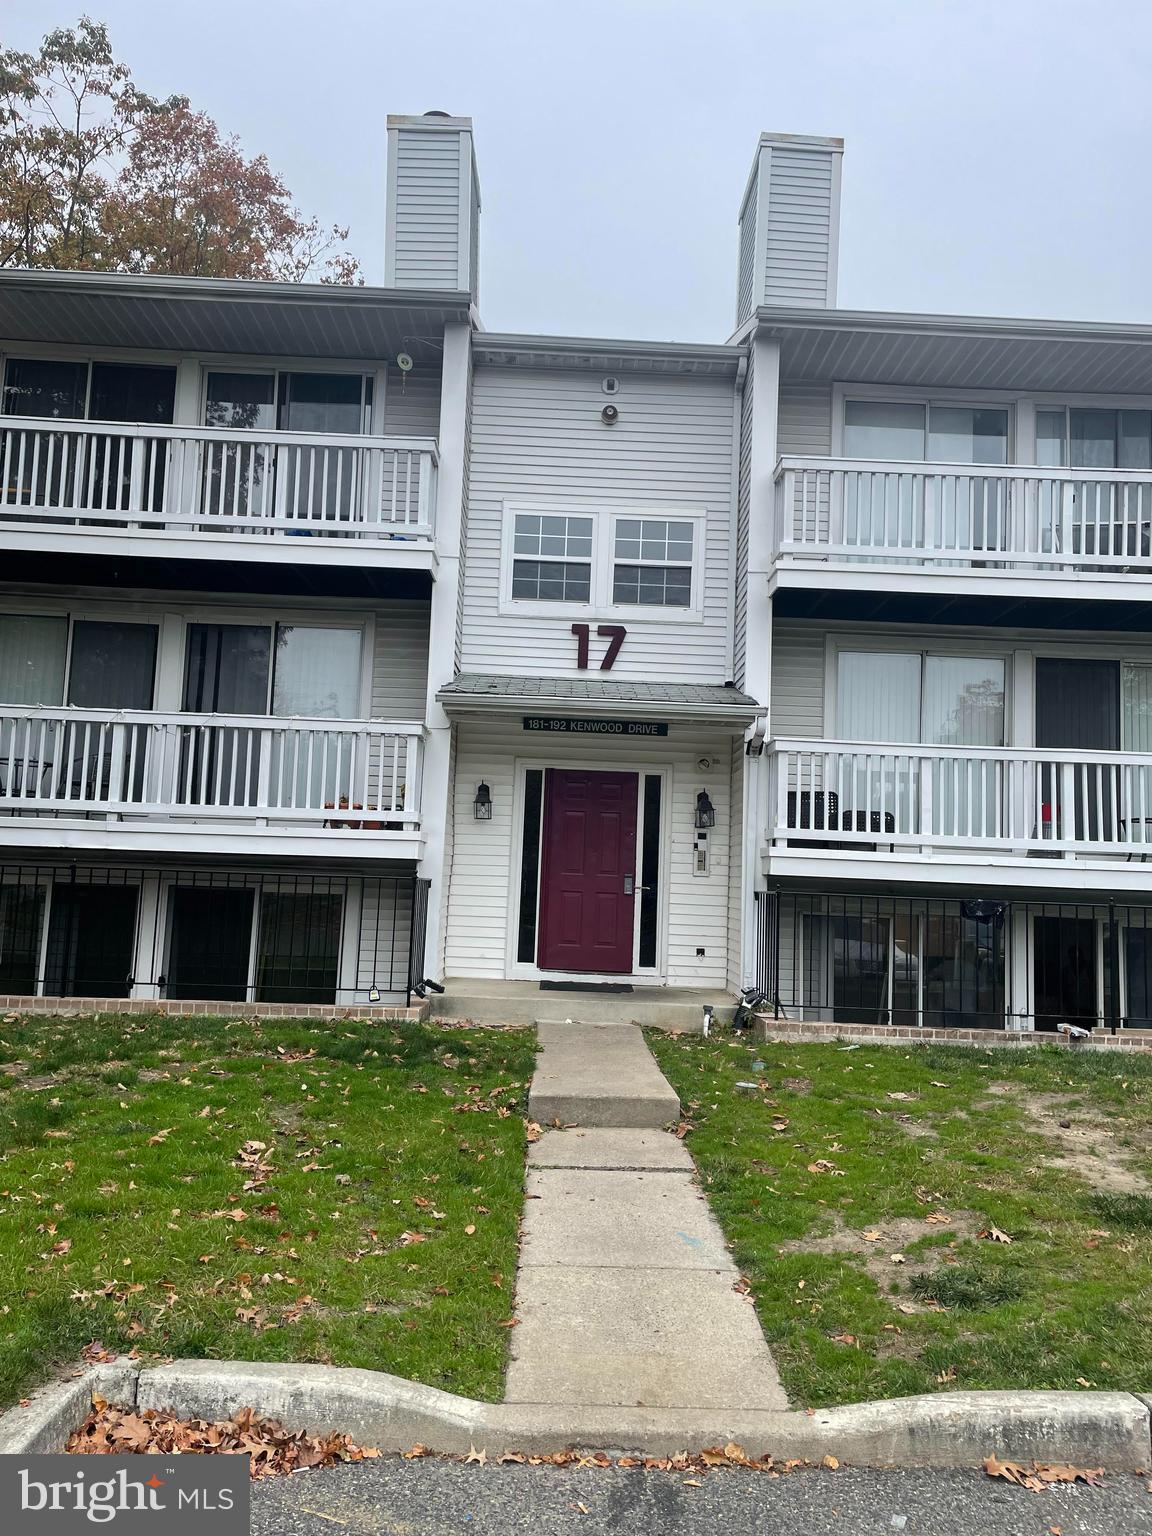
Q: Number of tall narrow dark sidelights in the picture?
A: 2